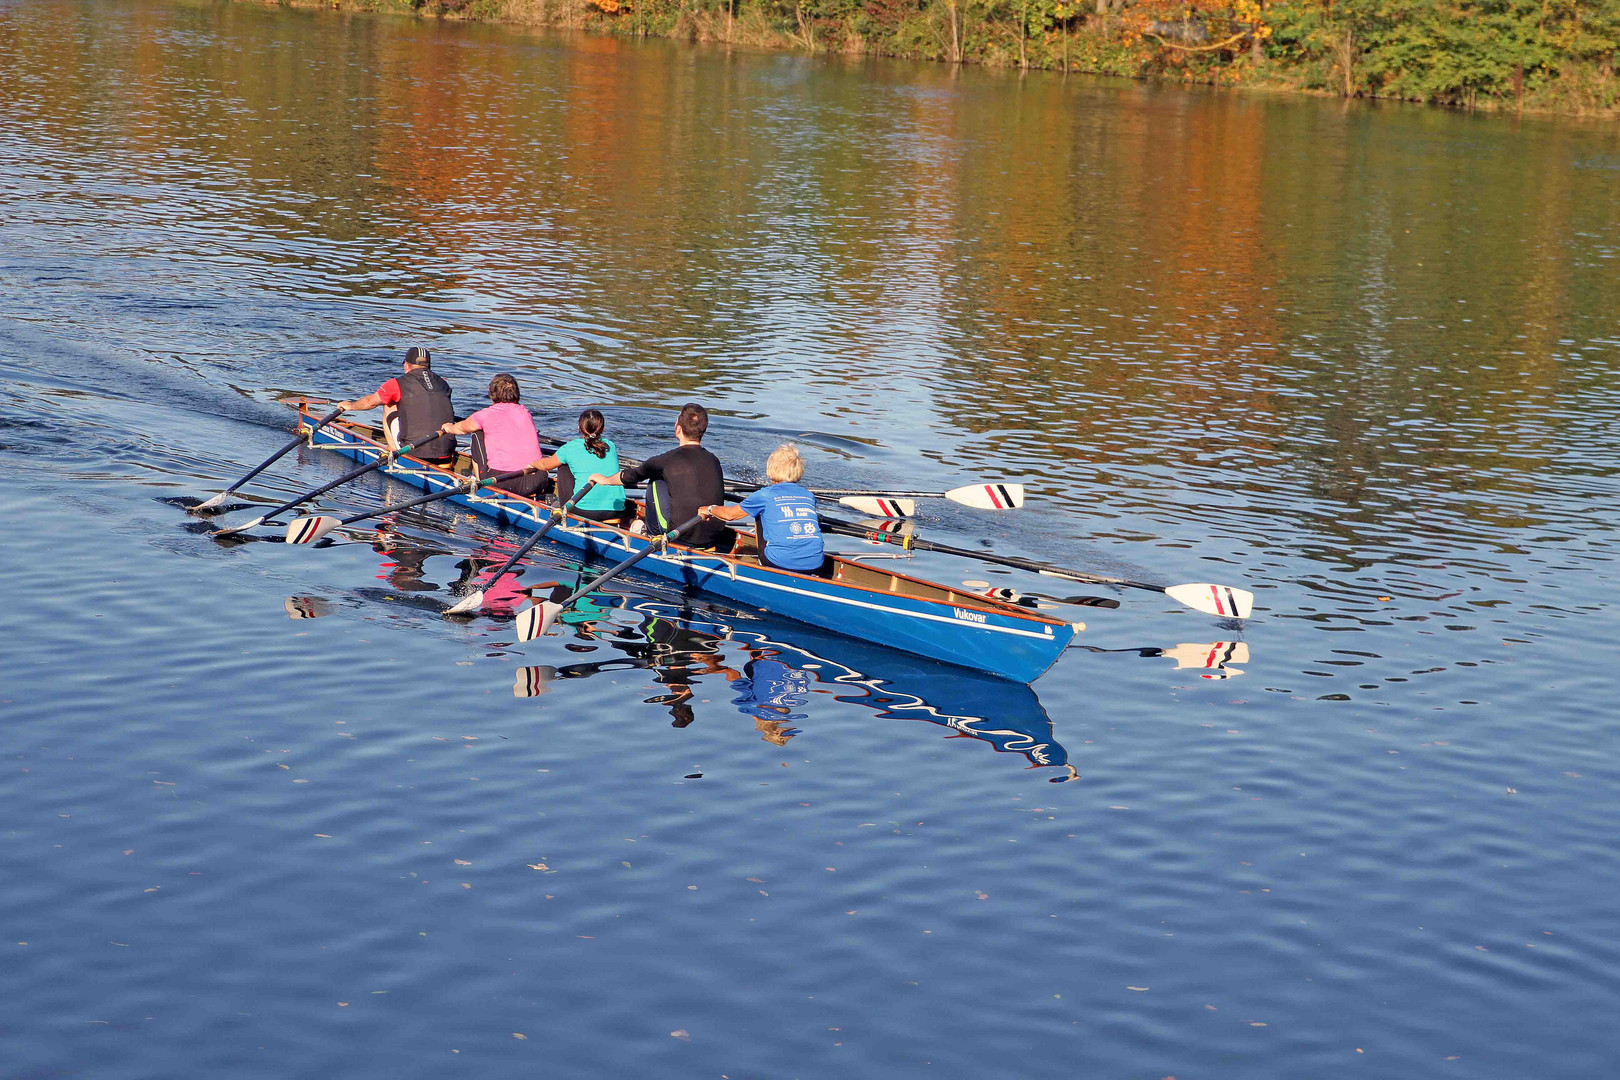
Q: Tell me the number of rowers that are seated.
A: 5